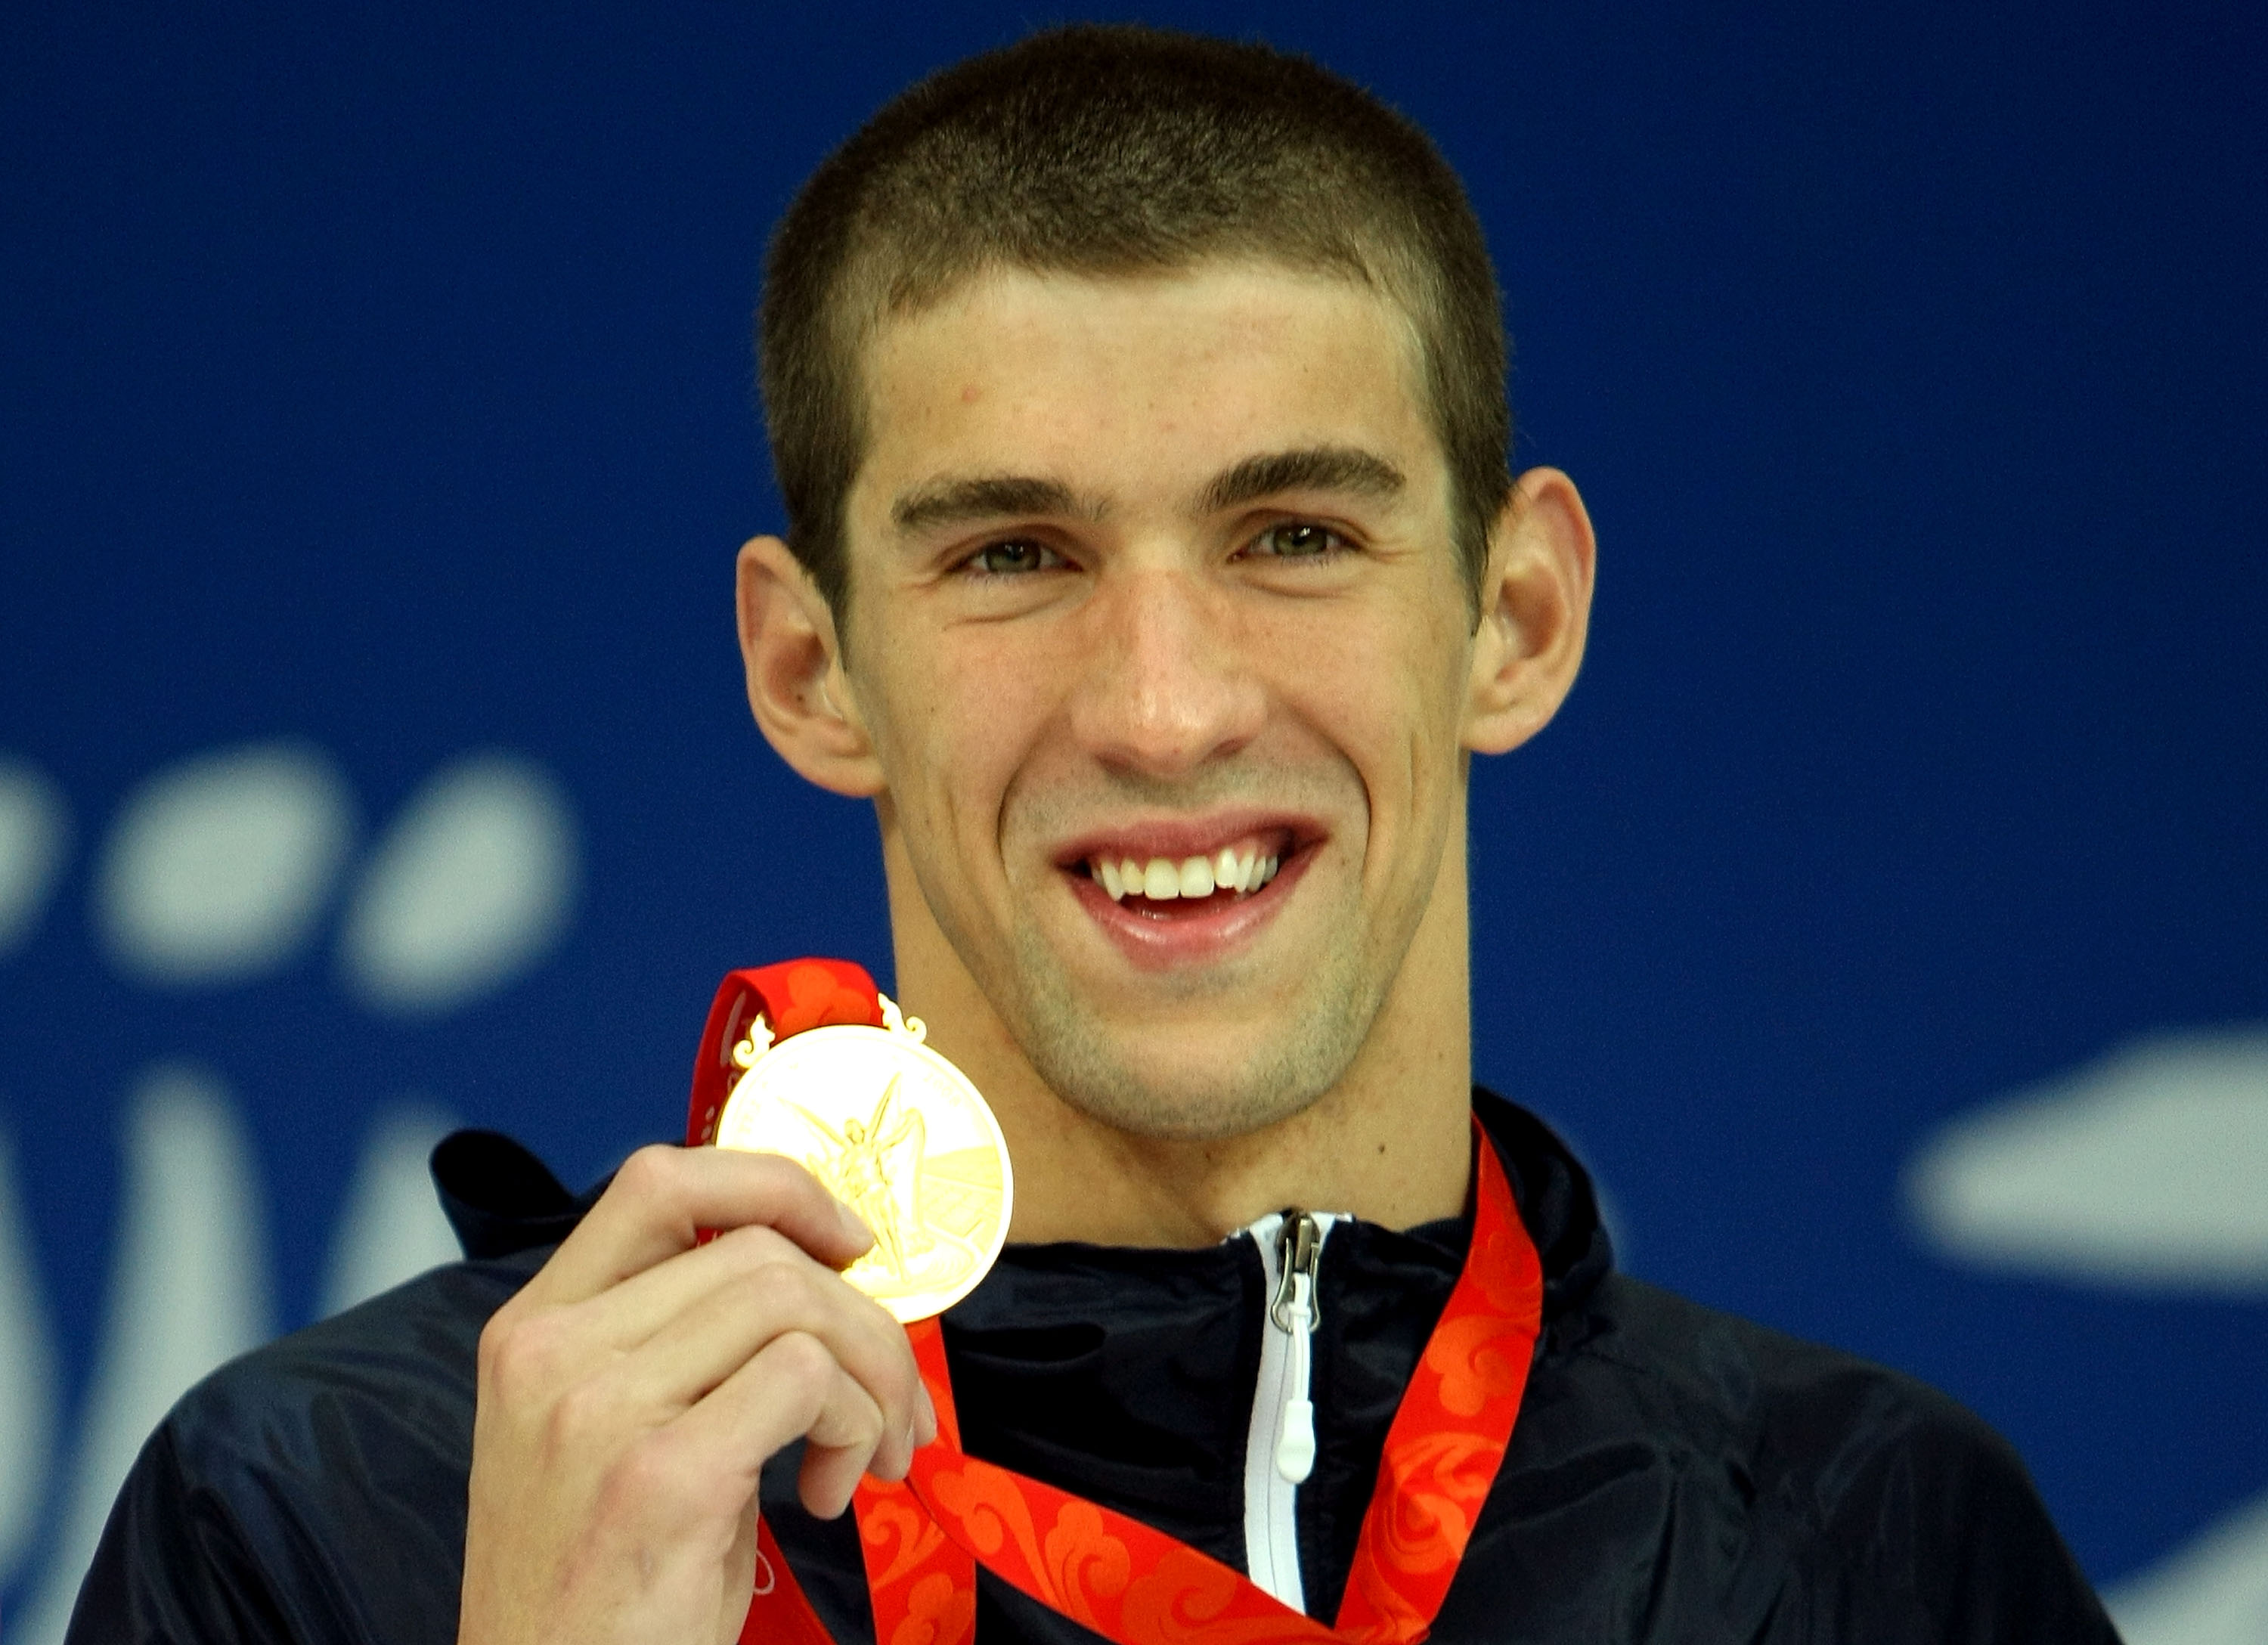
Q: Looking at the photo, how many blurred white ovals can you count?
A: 3